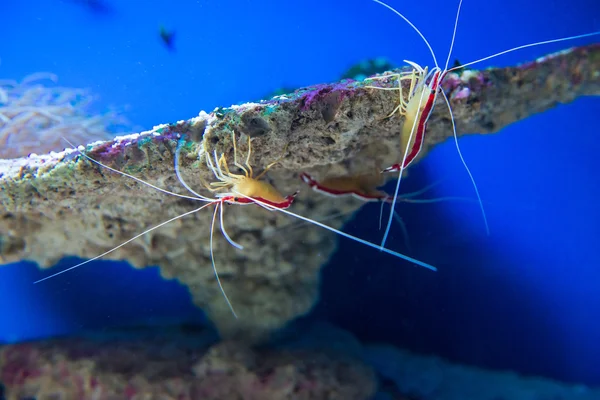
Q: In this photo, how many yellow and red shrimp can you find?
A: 3